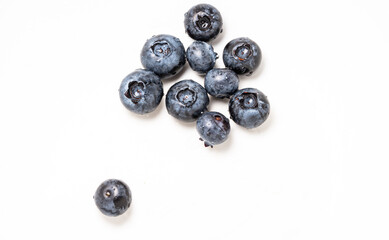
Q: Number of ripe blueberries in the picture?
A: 10